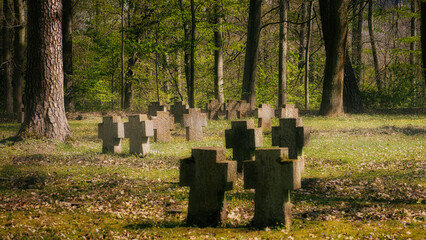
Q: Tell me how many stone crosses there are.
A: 15